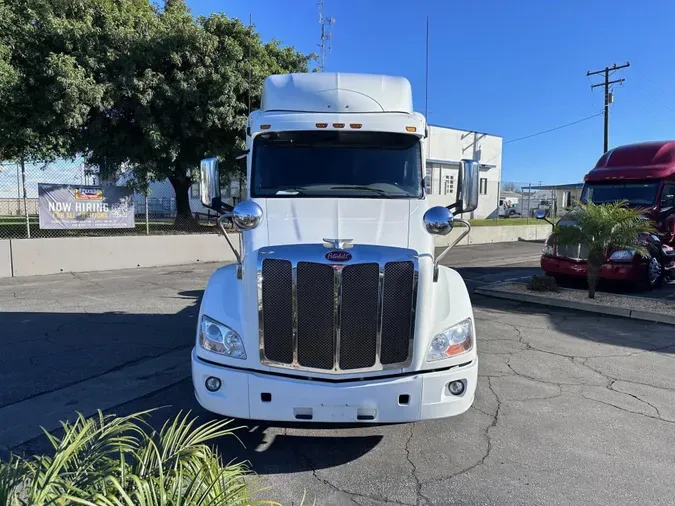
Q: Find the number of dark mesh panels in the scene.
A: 4